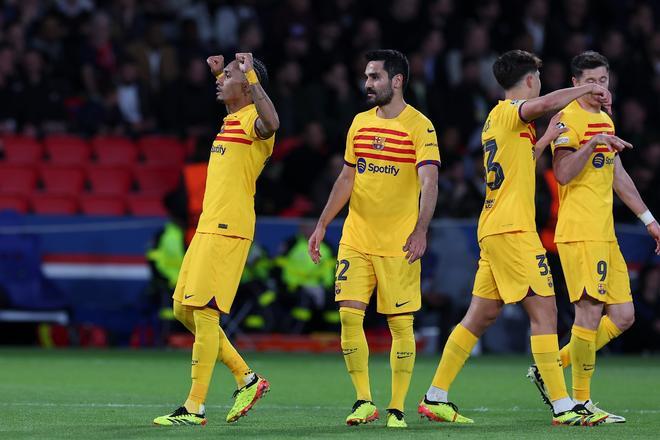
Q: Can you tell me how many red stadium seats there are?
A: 12